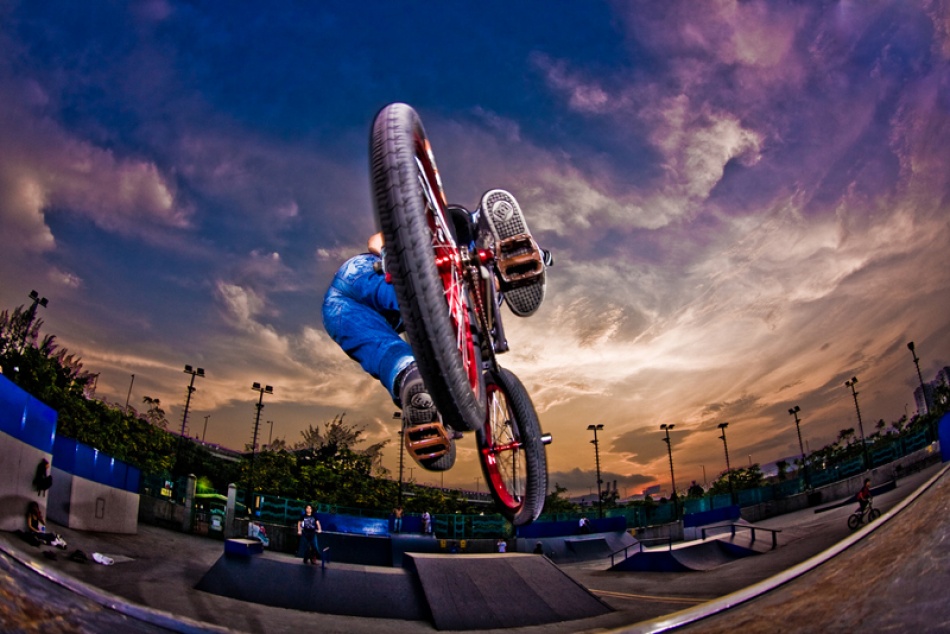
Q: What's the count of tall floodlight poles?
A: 10